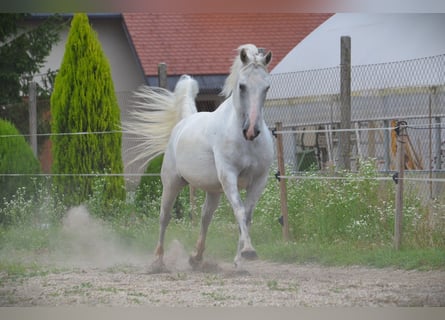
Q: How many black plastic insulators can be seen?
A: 5